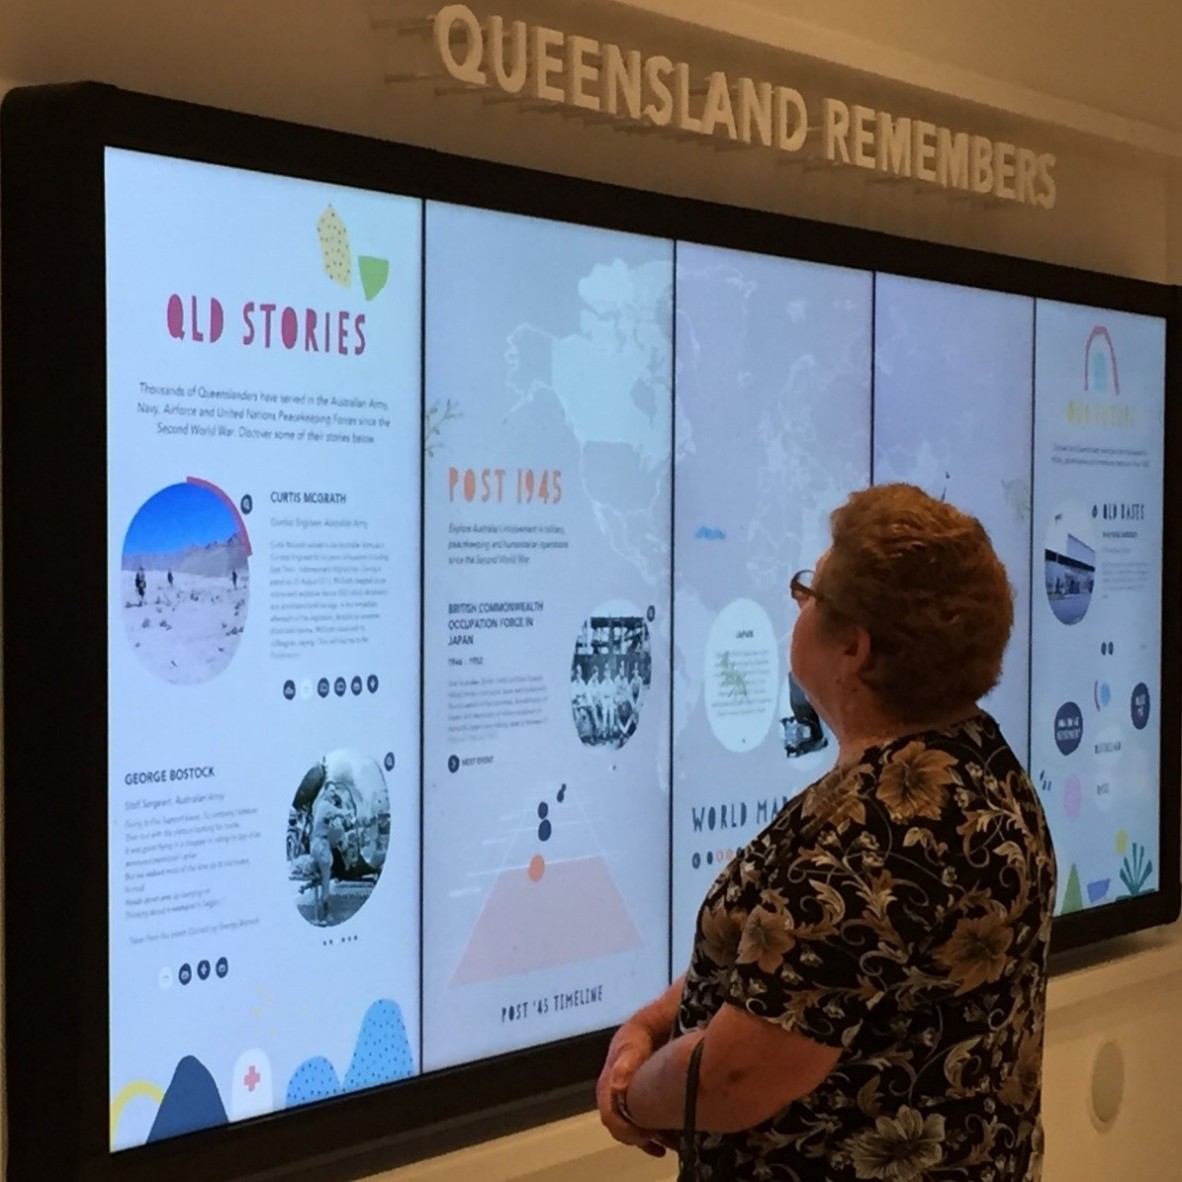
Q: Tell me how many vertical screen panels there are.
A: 5